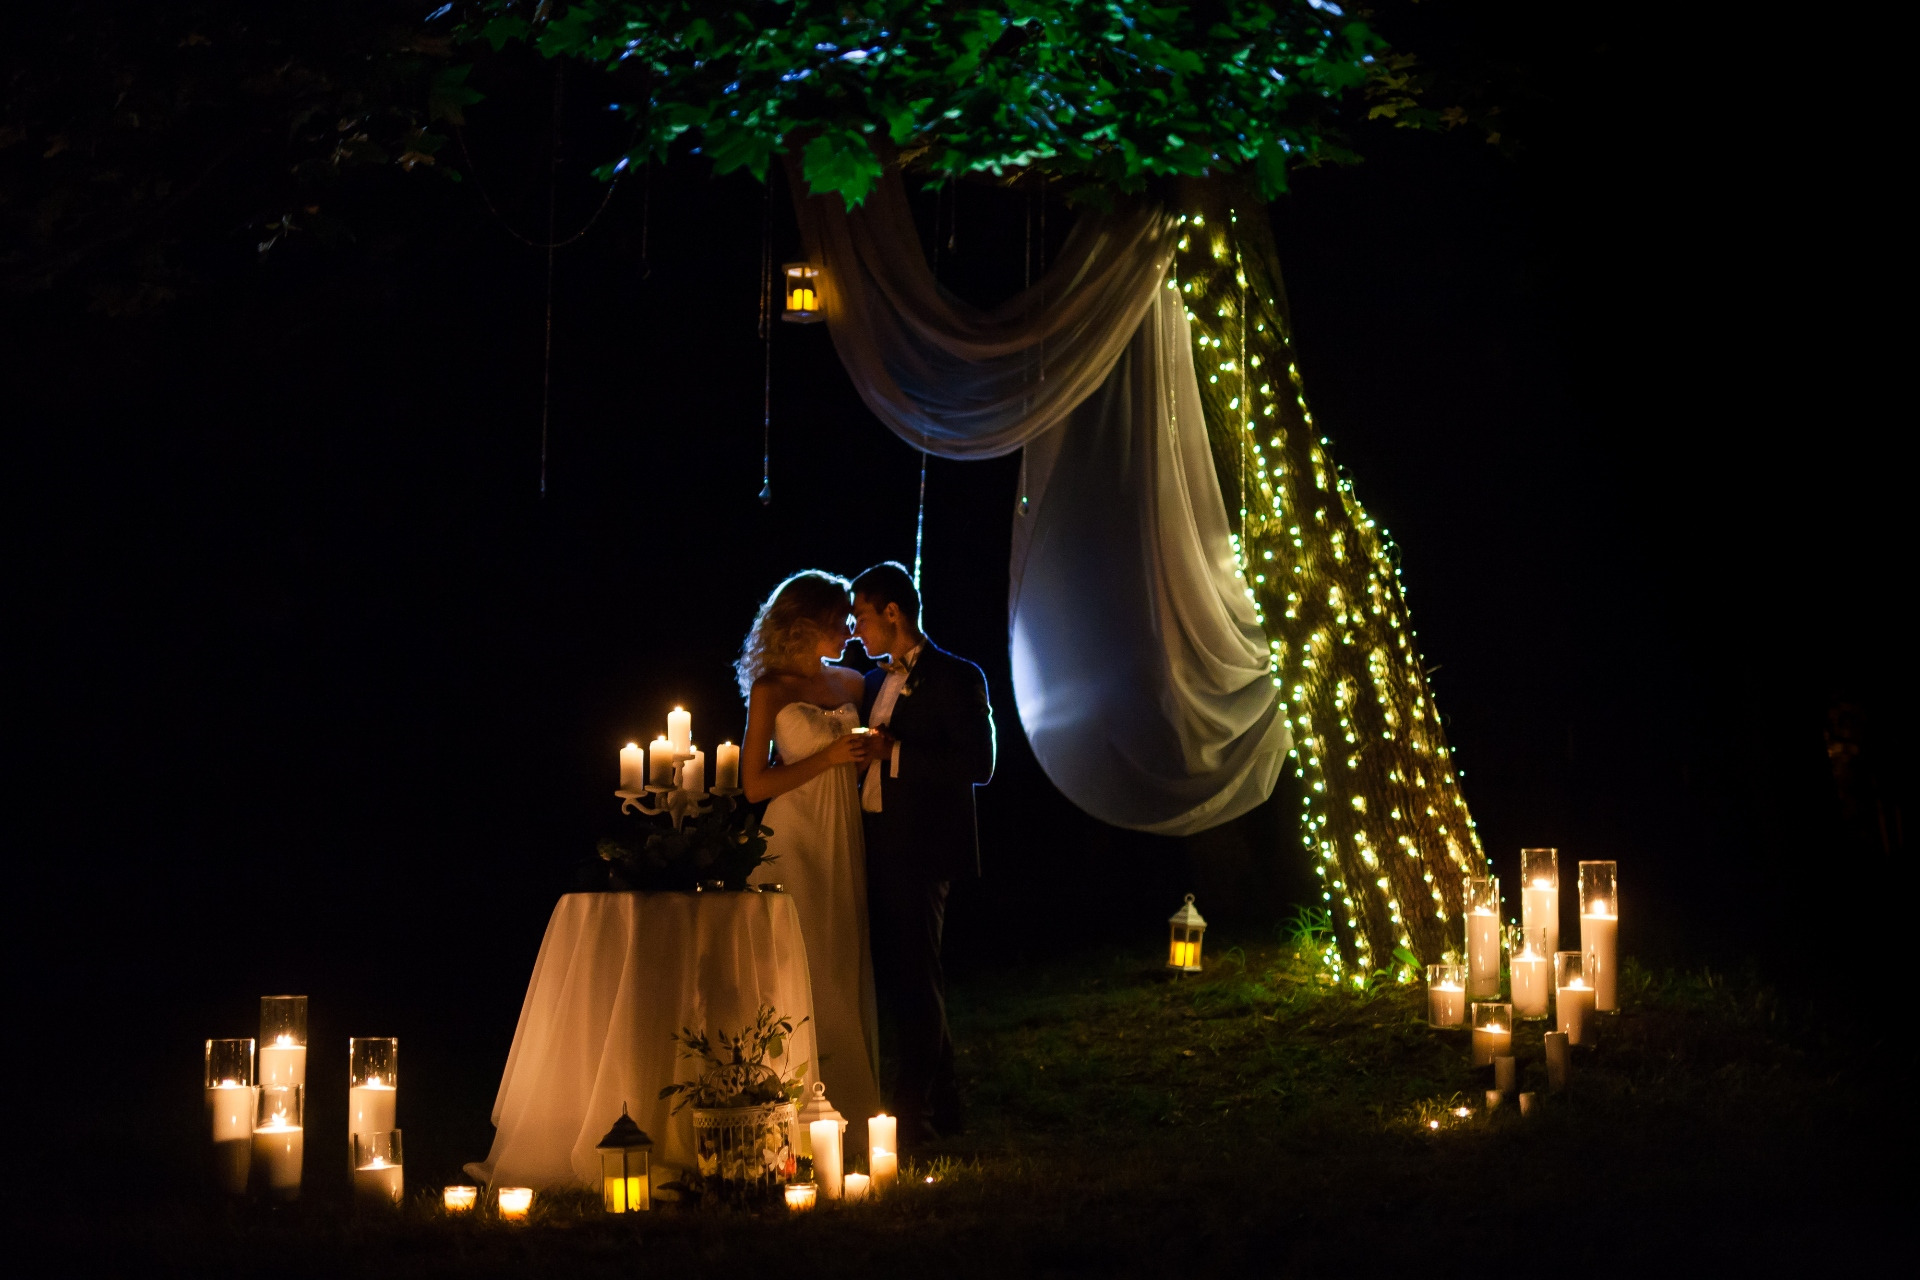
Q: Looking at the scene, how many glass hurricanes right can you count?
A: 7